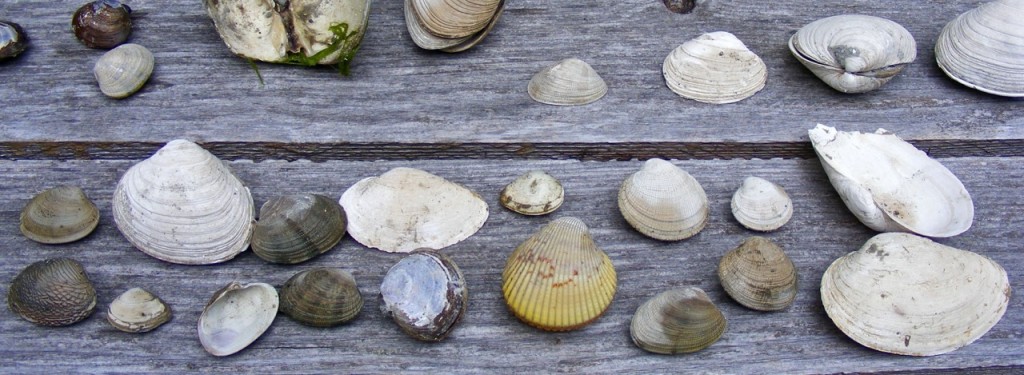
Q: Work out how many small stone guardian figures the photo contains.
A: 0